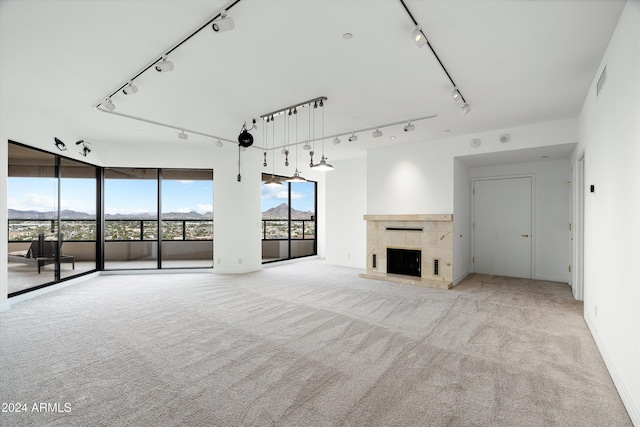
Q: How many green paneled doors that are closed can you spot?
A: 0